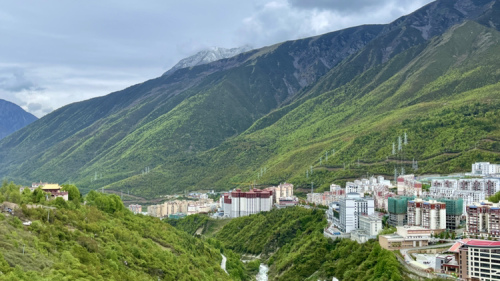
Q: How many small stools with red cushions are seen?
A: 0